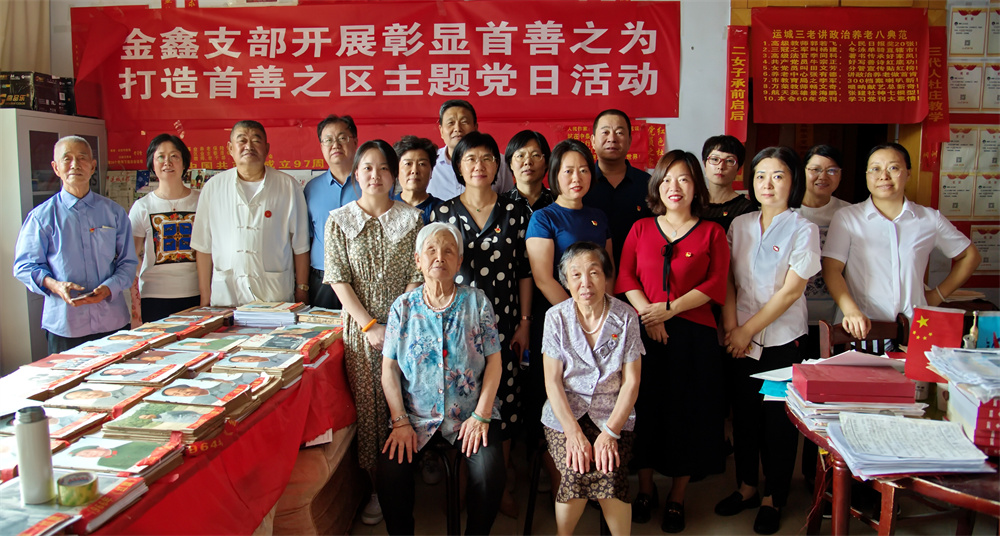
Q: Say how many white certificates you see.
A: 9